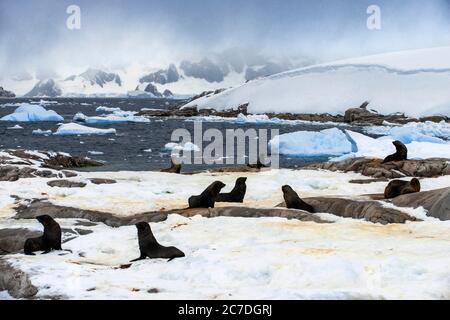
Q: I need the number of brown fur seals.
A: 9